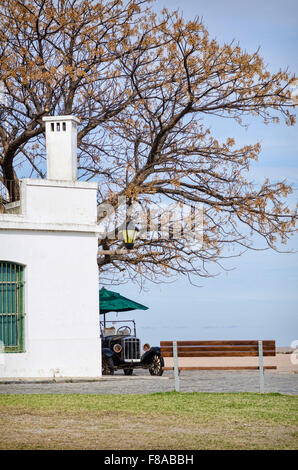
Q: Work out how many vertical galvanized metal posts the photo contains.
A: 2